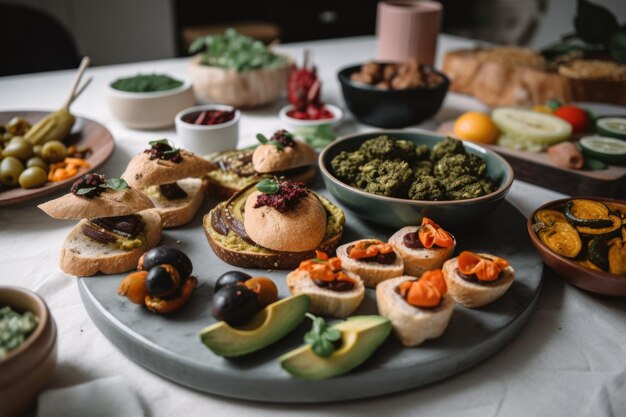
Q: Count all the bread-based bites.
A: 9